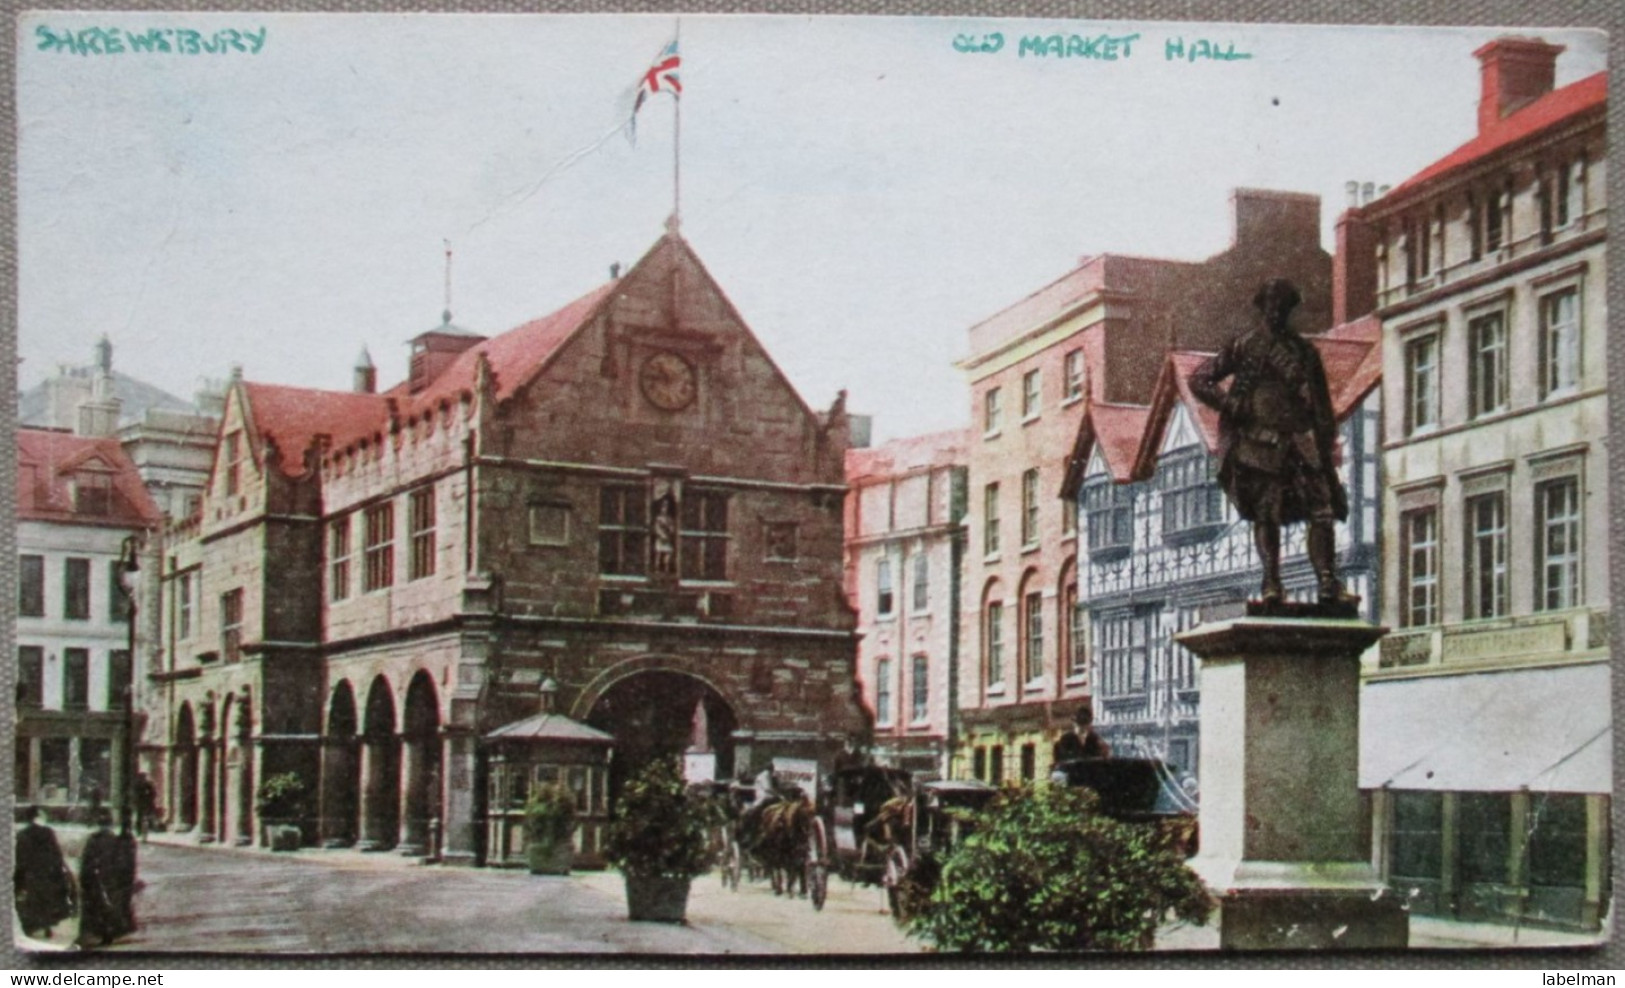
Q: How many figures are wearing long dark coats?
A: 2